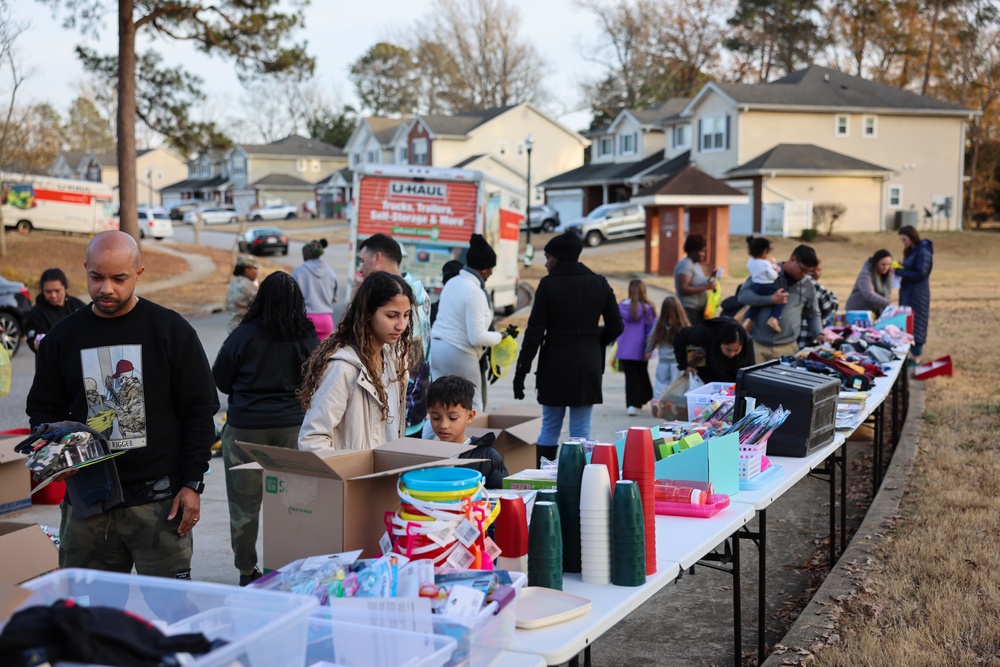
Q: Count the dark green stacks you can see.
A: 4